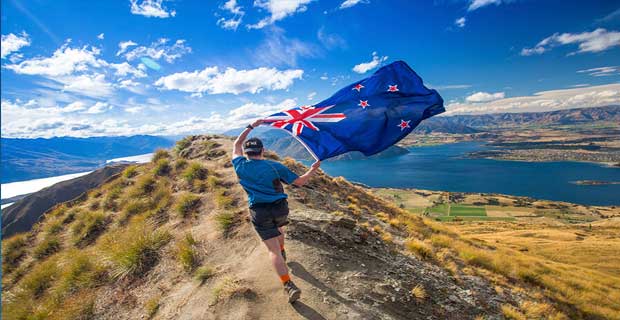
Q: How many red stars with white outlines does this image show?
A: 4